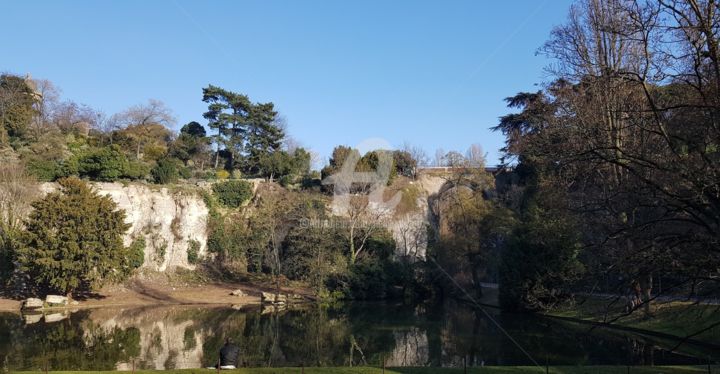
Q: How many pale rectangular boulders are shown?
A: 2